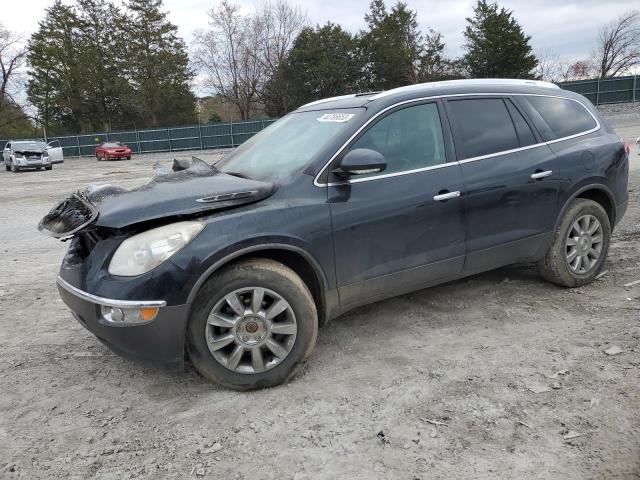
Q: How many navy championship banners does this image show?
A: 0